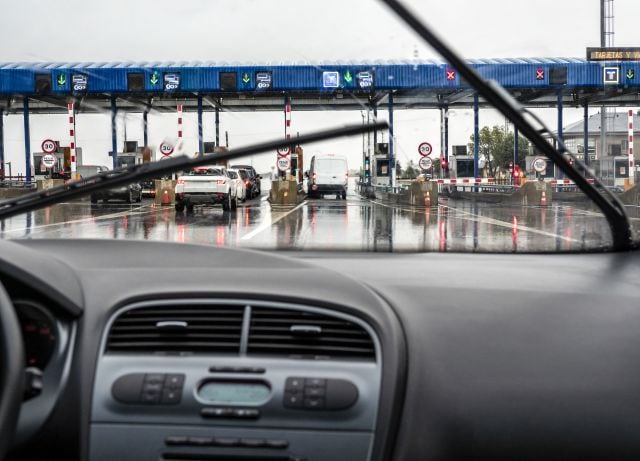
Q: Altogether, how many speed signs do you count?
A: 4